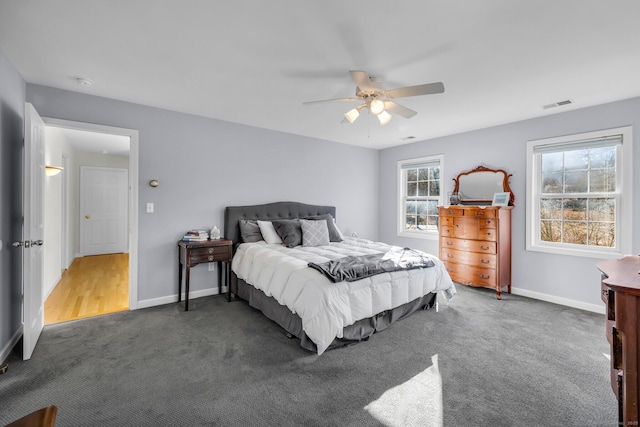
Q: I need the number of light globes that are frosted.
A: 3